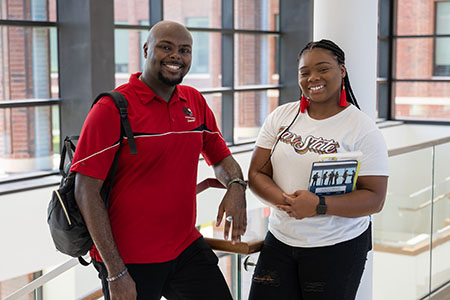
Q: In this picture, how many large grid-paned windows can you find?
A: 3